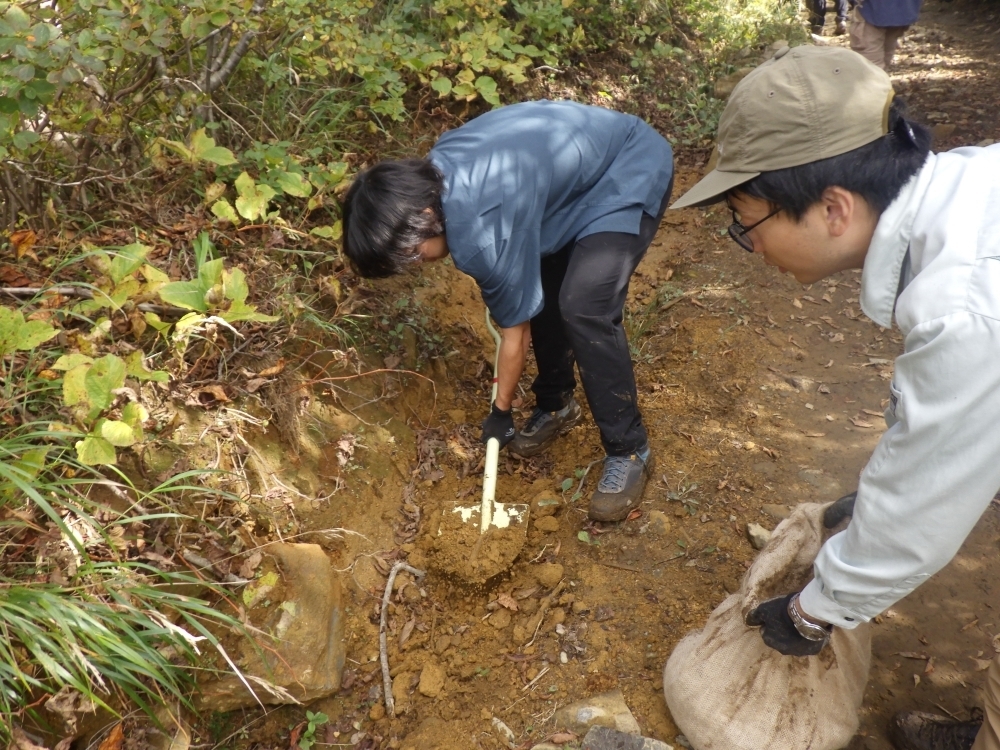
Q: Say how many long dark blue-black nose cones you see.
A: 0